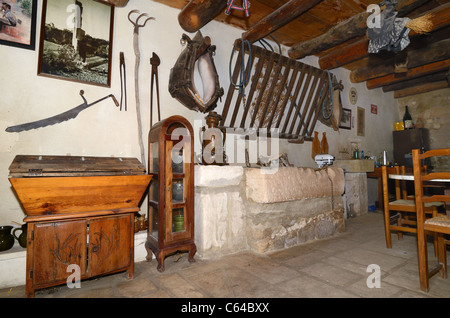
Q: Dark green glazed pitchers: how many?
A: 2